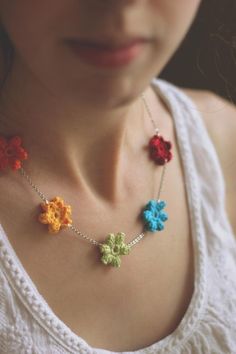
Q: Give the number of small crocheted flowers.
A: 5